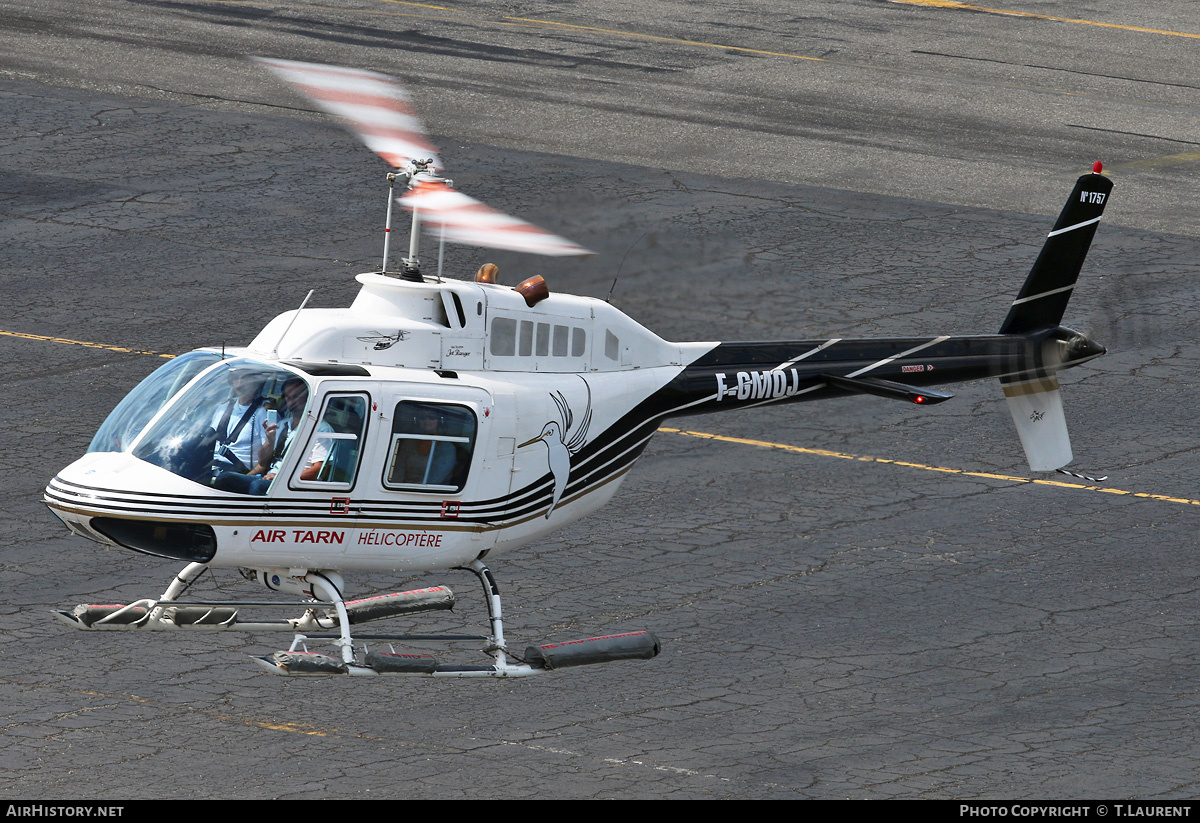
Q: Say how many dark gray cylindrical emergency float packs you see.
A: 6